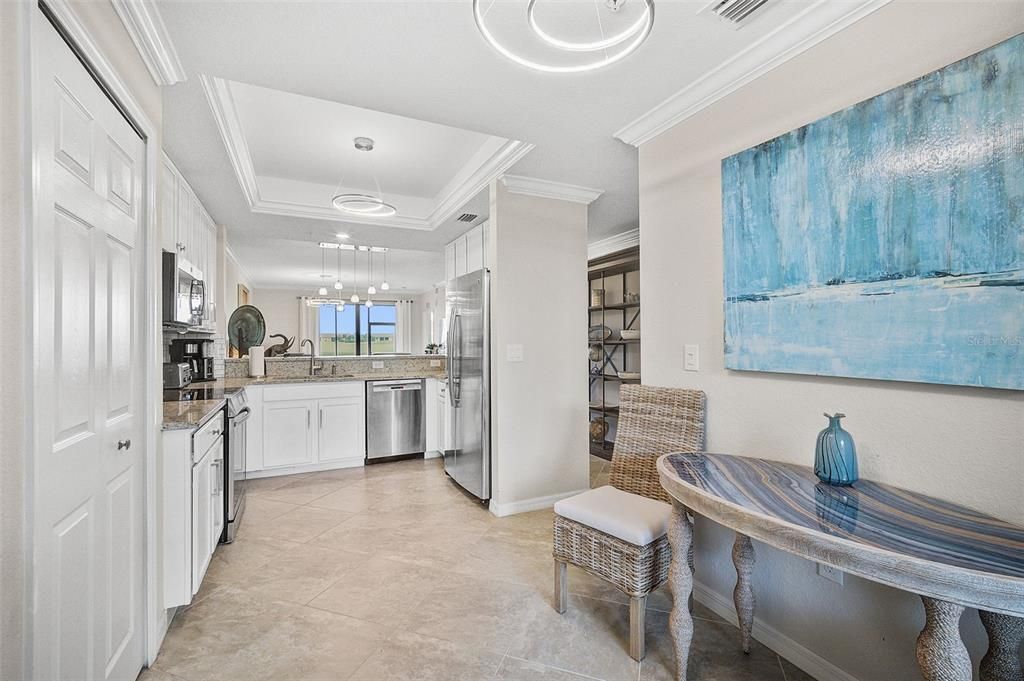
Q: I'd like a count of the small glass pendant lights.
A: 7